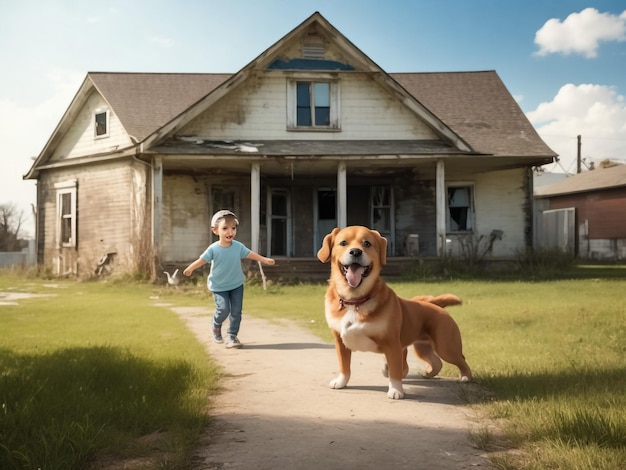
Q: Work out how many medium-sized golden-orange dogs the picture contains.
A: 1